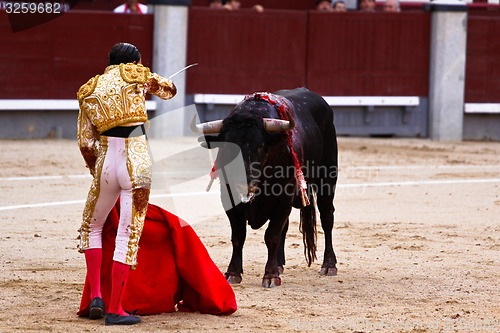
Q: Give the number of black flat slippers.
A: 2